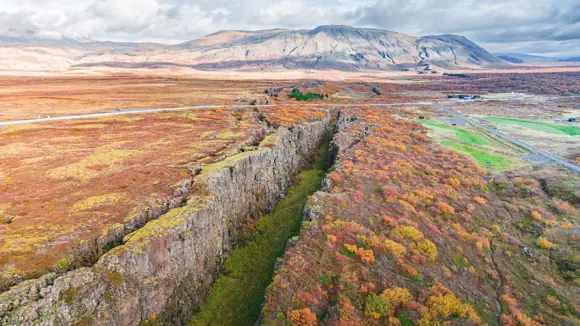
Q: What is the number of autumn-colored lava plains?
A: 2